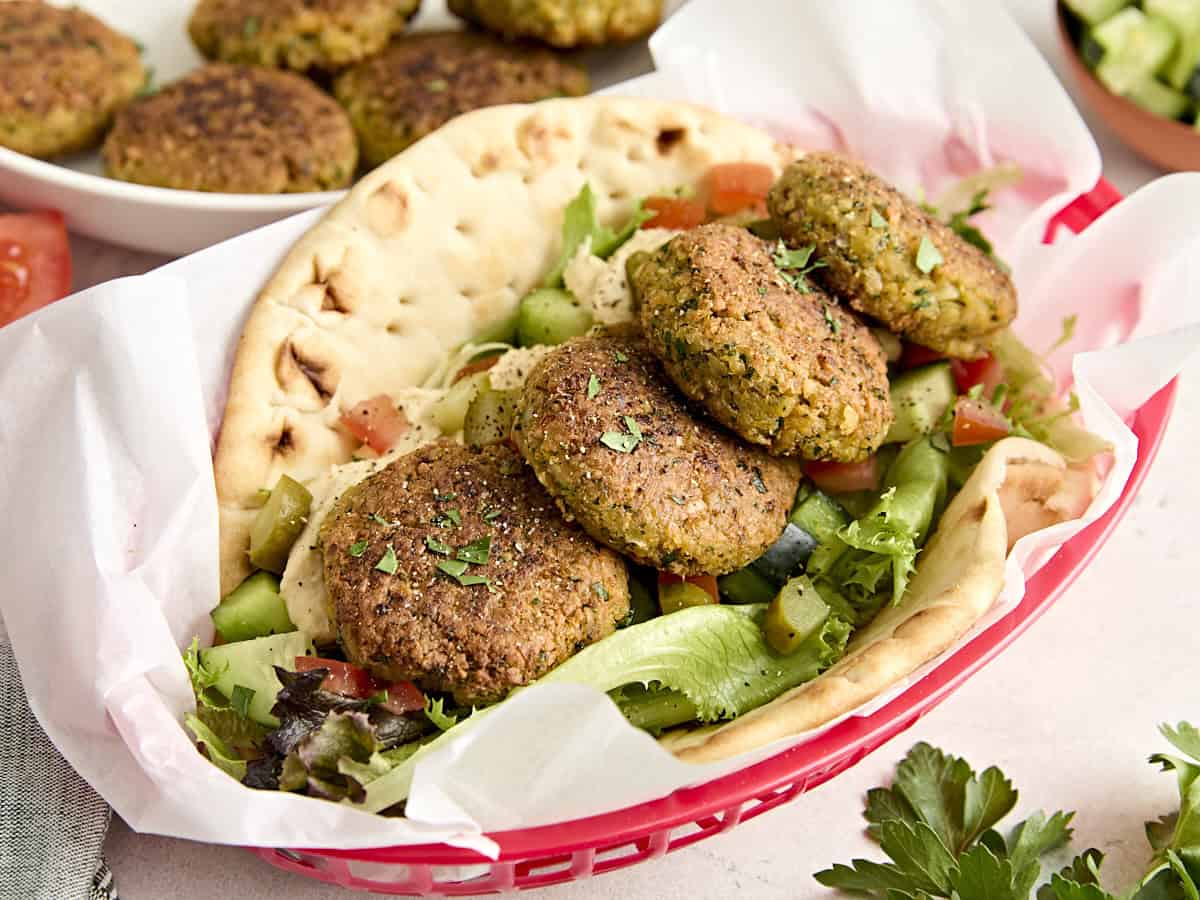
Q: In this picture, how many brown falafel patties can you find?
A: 9